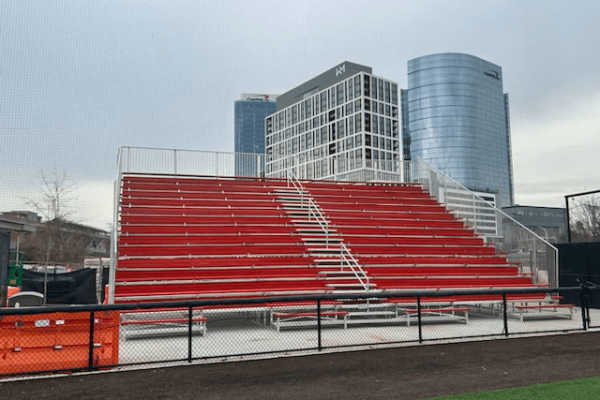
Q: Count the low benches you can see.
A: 4